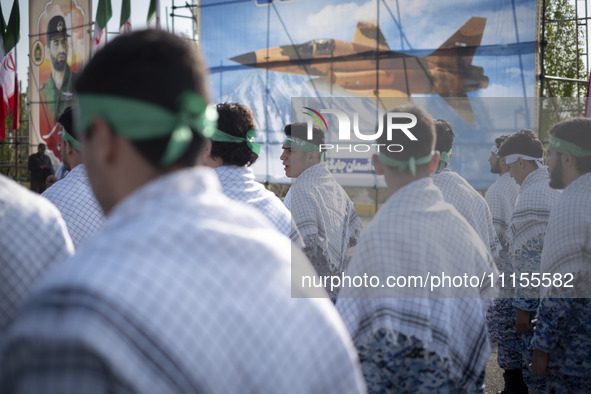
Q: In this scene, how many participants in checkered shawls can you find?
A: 10